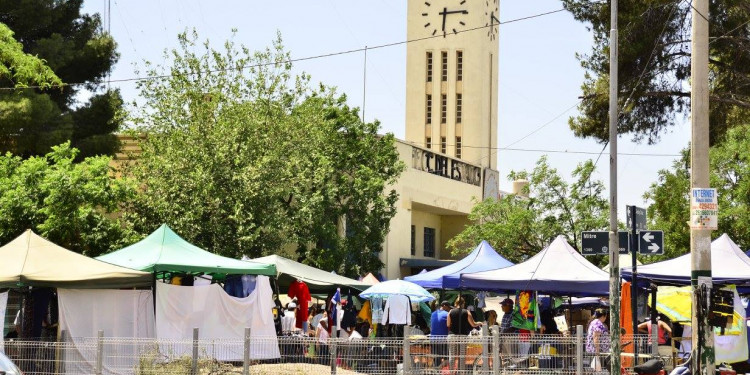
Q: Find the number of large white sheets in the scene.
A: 2